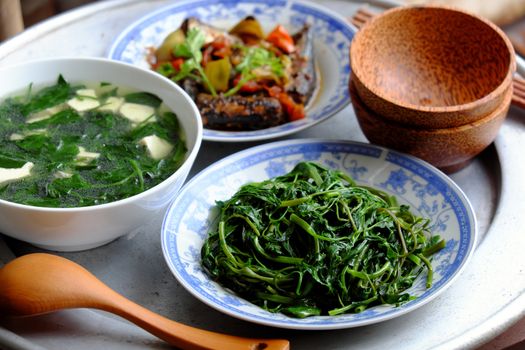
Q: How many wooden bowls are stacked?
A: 2